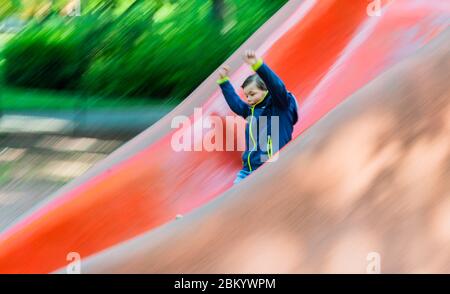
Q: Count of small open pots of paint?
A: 0